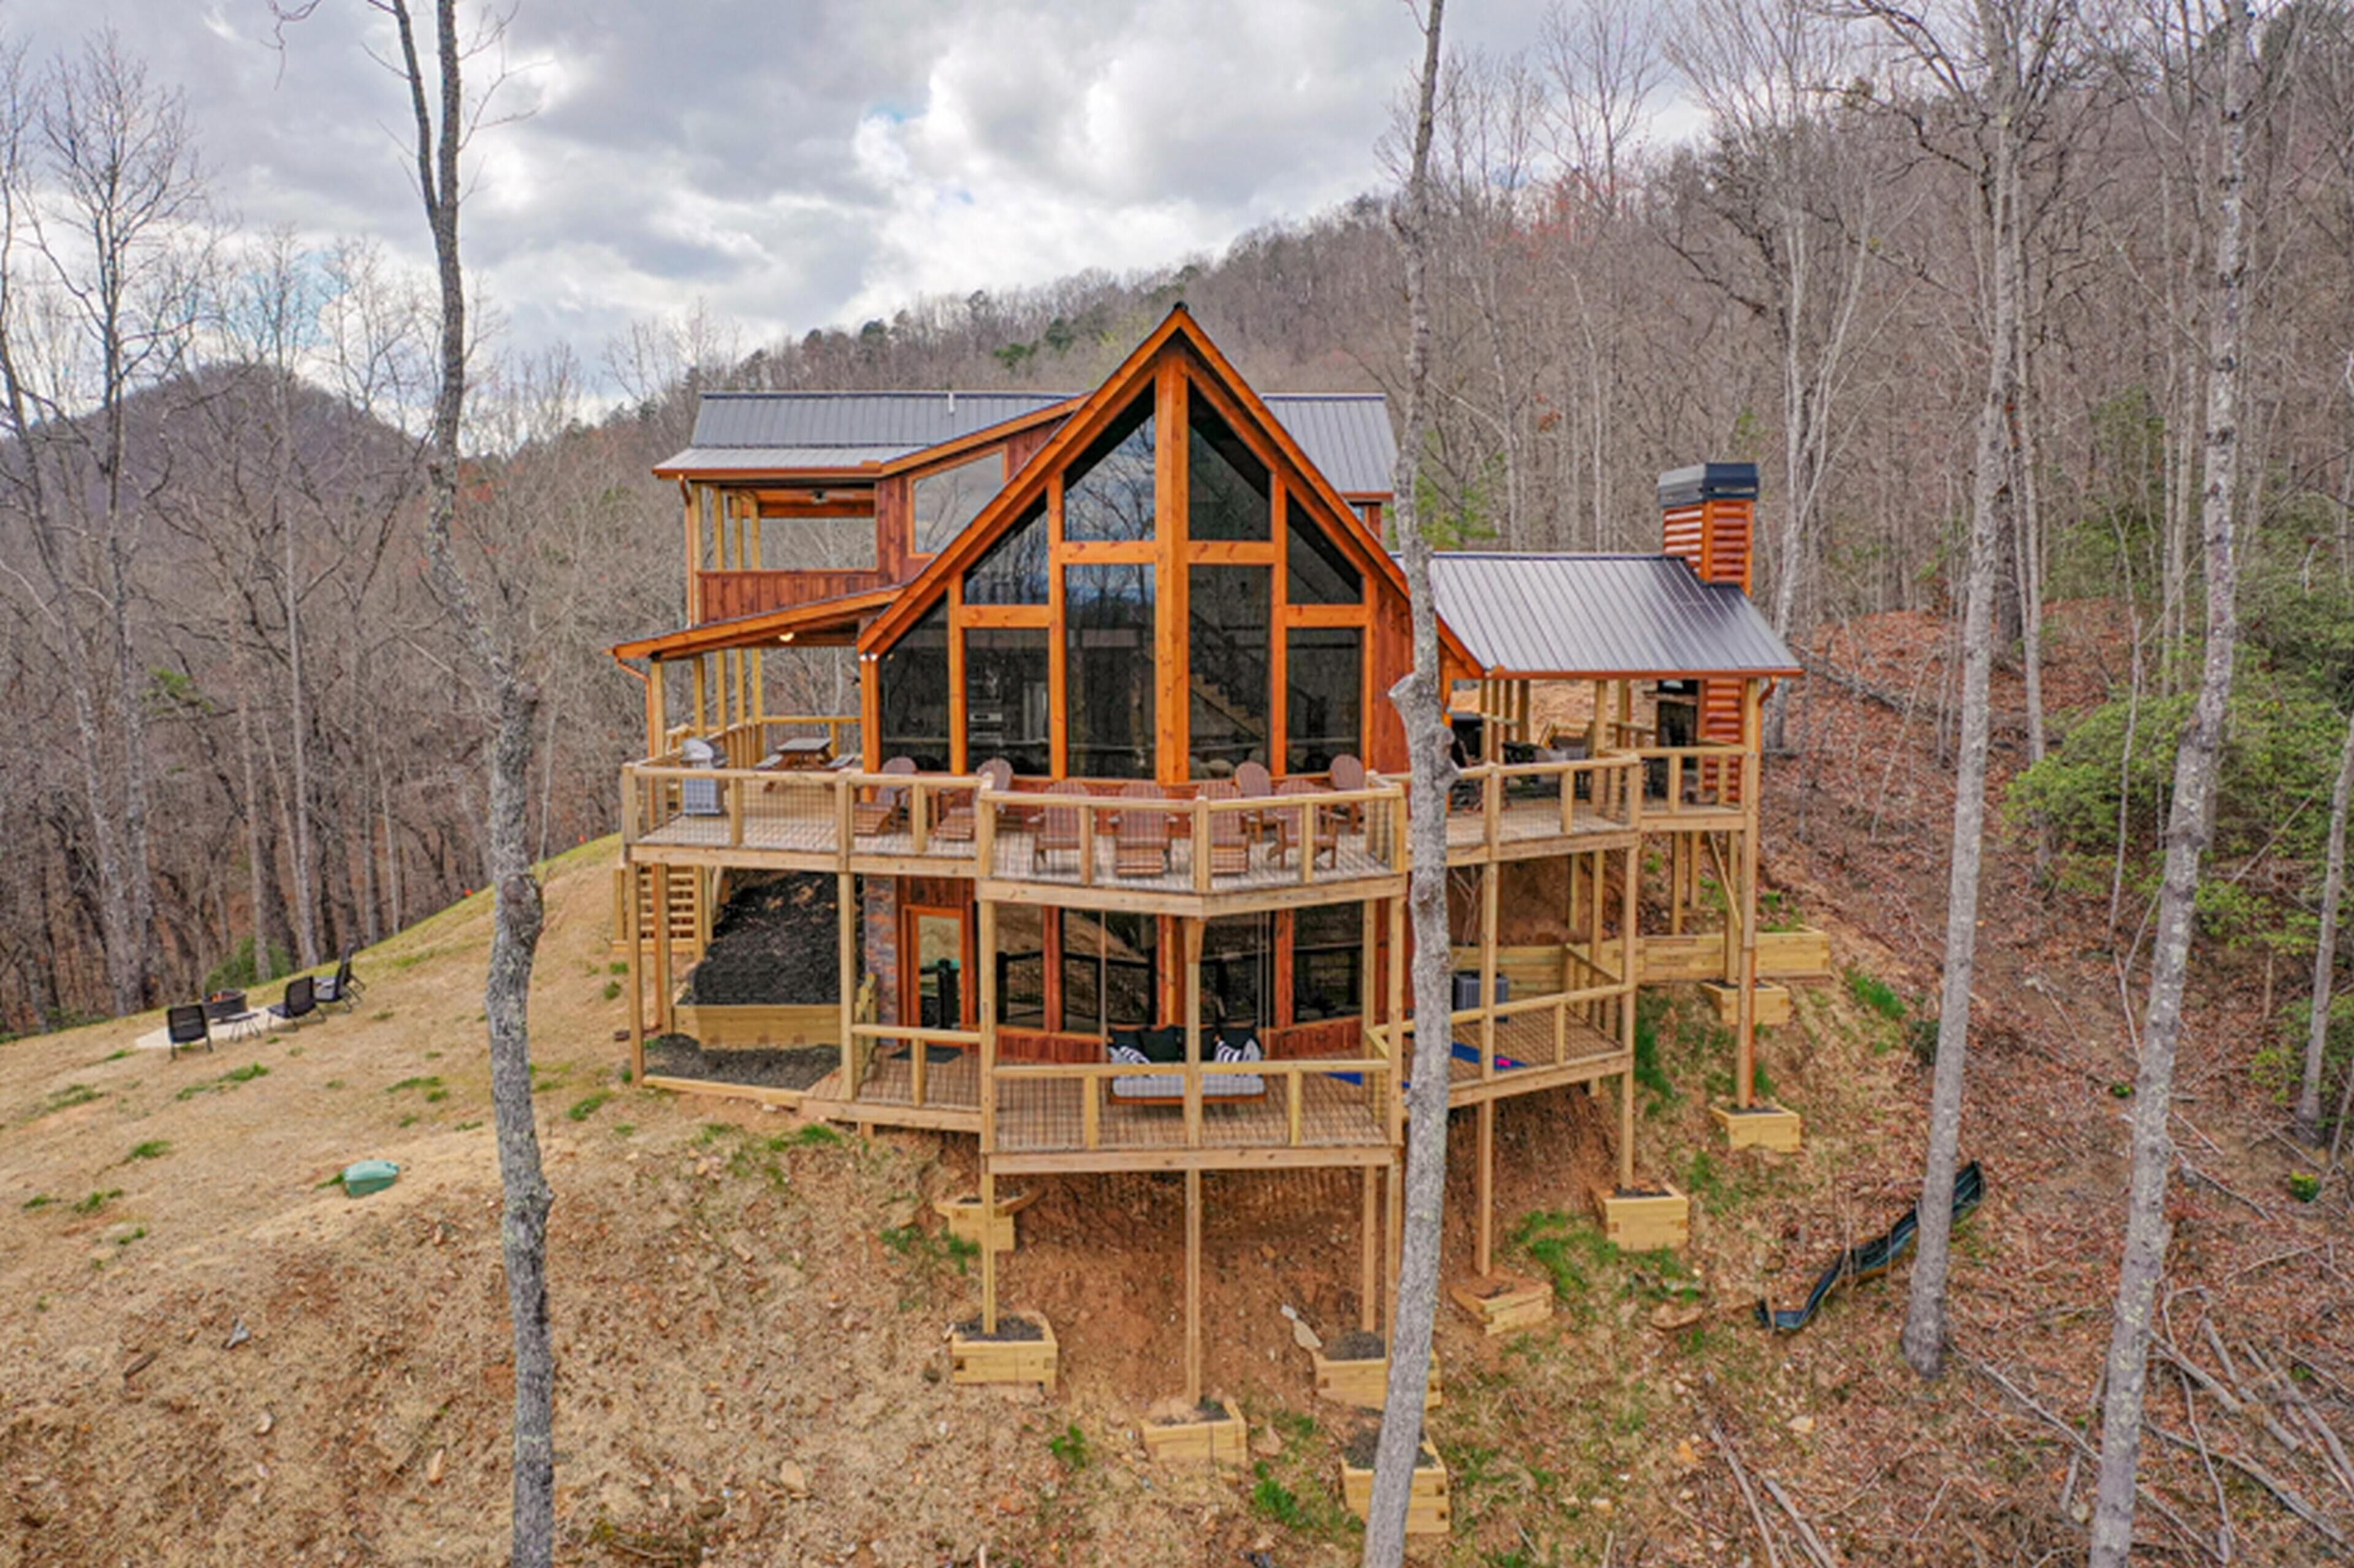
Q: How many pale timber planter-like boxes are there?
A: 9